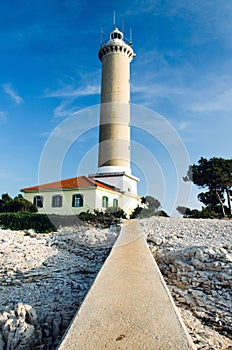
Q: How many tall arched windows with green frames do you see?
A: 5